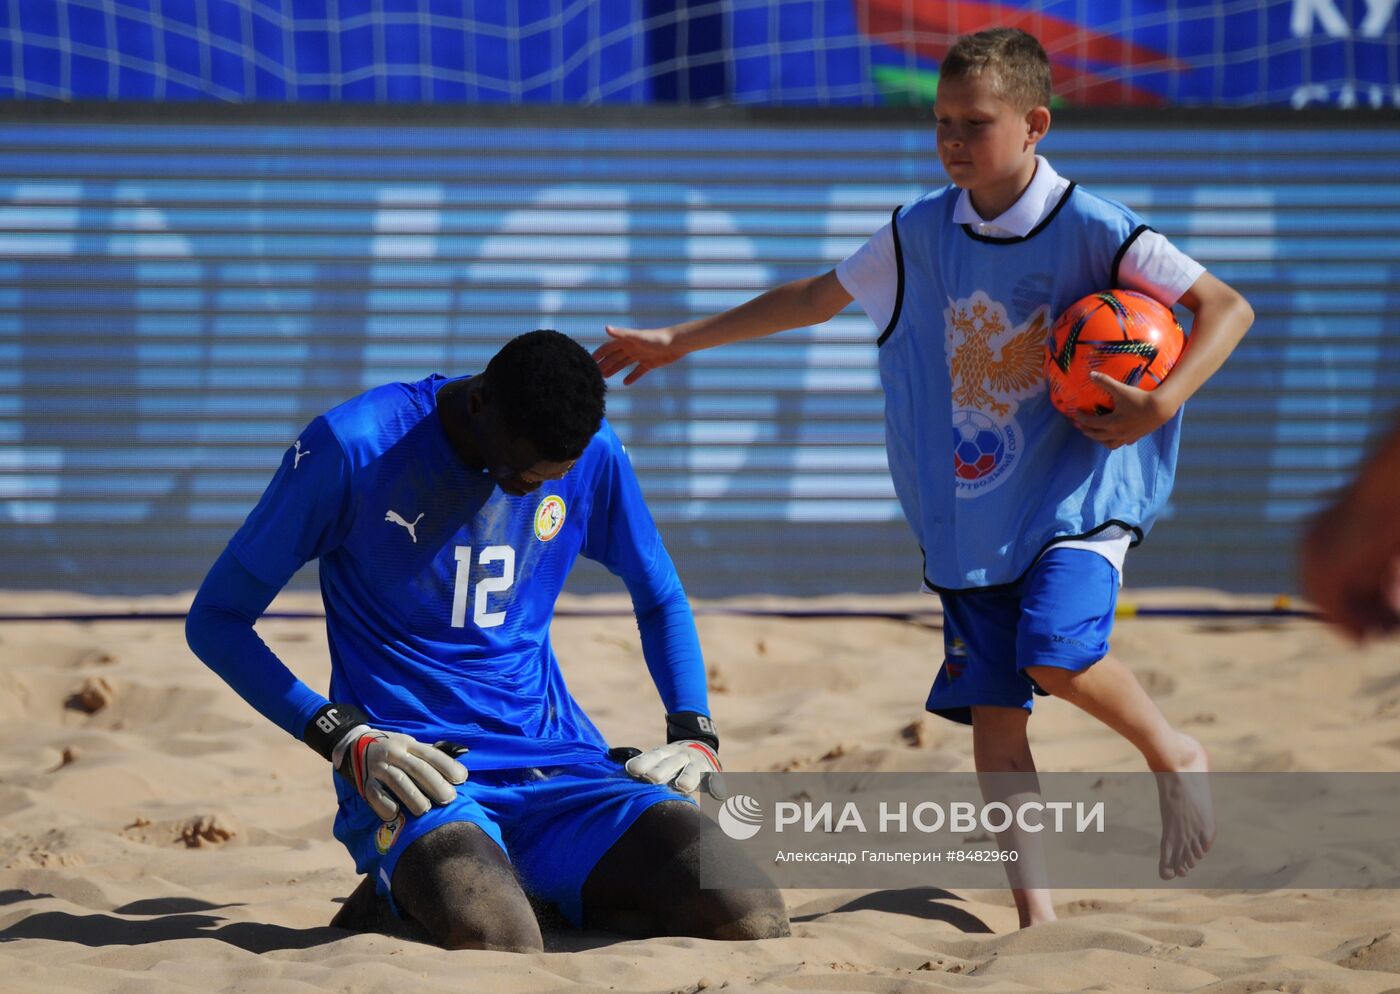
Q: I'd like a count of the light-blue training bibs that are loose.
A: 1